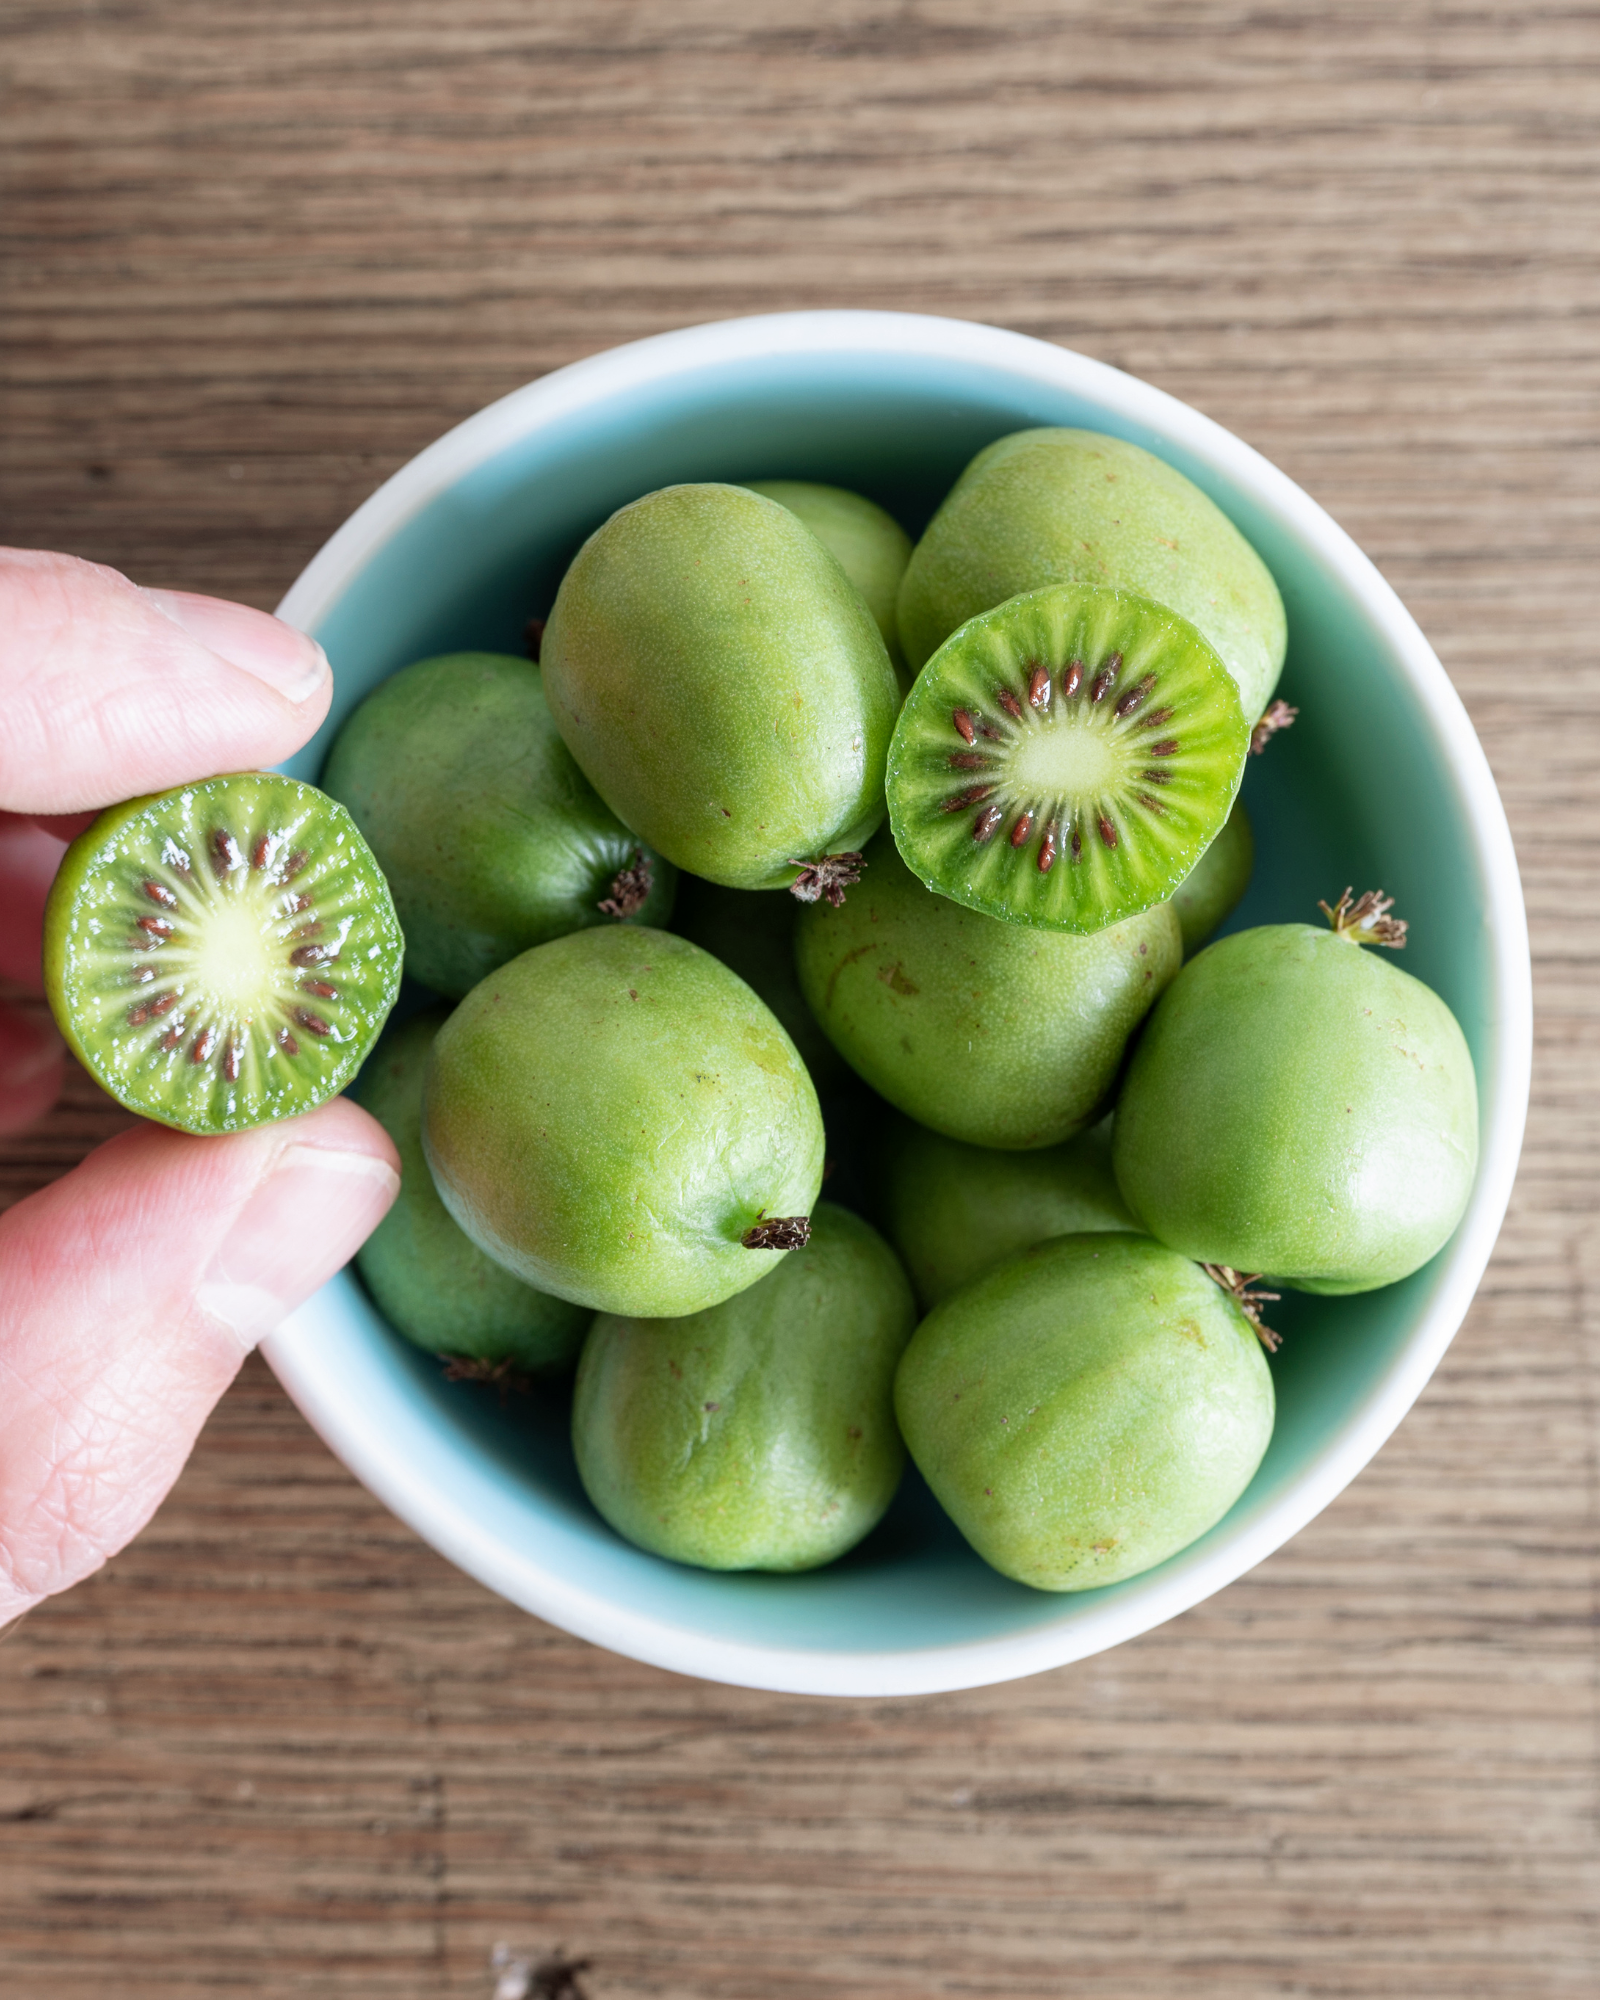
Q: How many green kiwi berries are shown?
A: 14